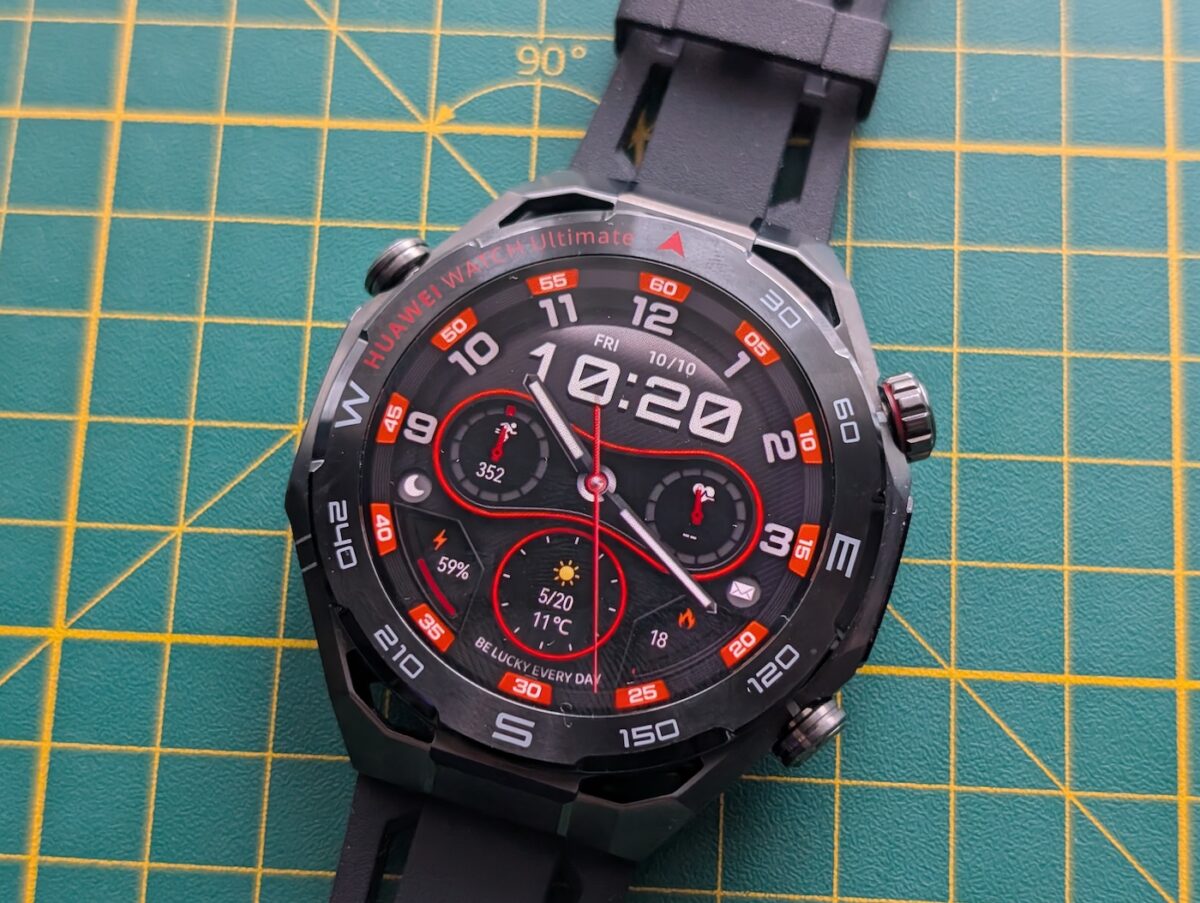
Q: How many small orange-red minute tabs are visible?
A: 12